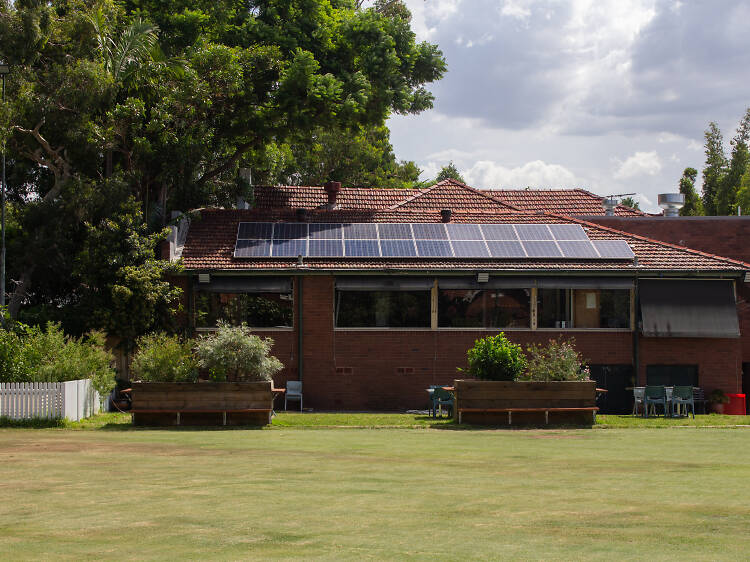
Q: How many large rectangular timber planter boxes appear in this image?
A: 2